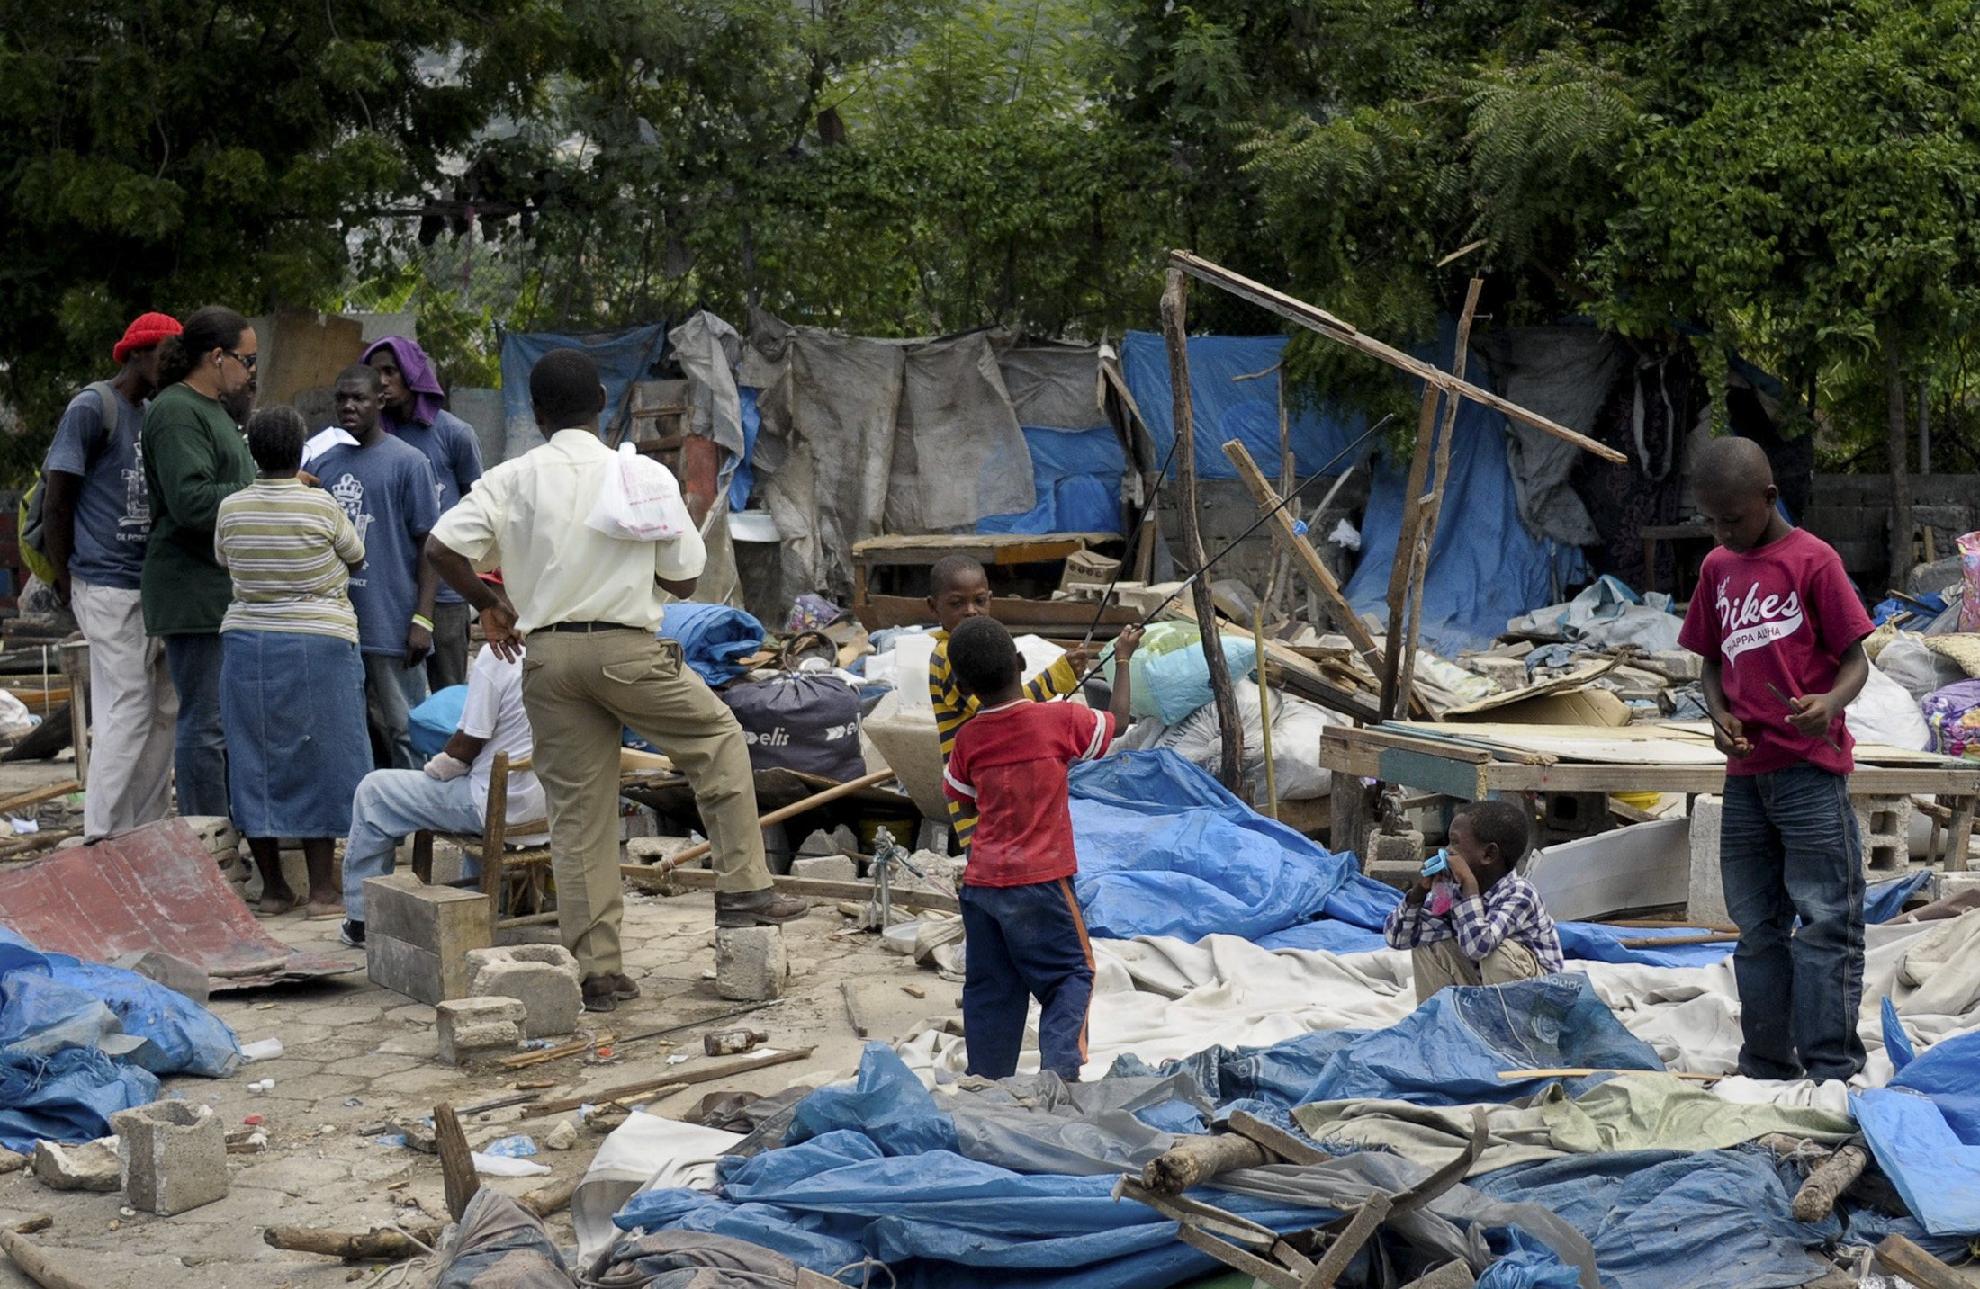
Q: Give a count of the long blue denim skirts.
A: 1